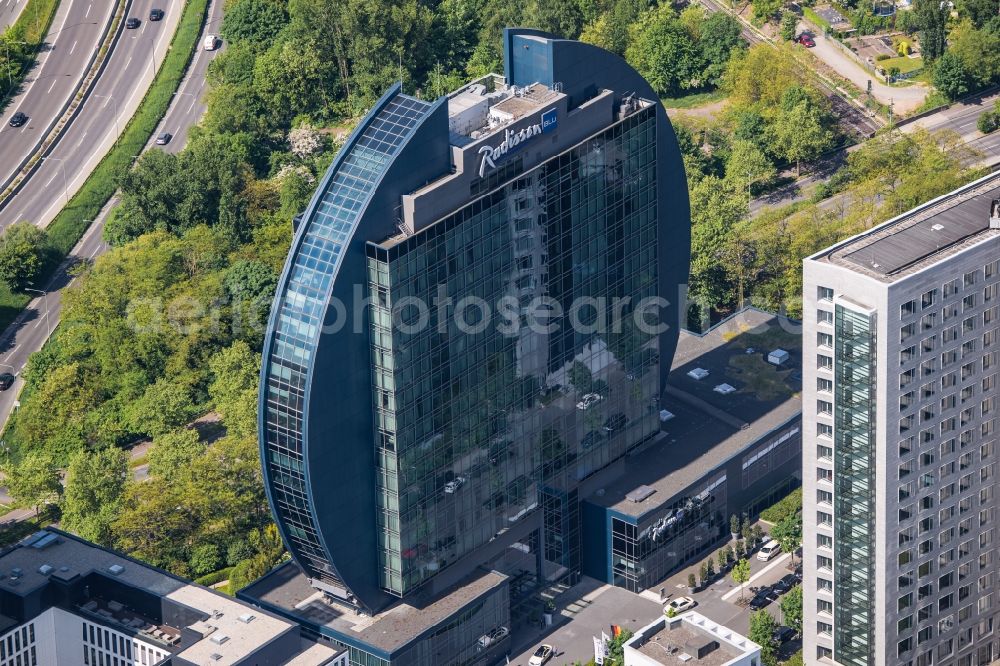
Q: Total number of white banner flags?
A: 2